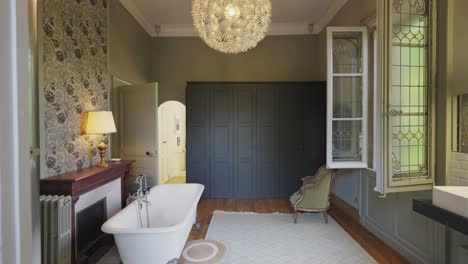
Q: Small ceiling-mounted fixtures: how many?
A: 2